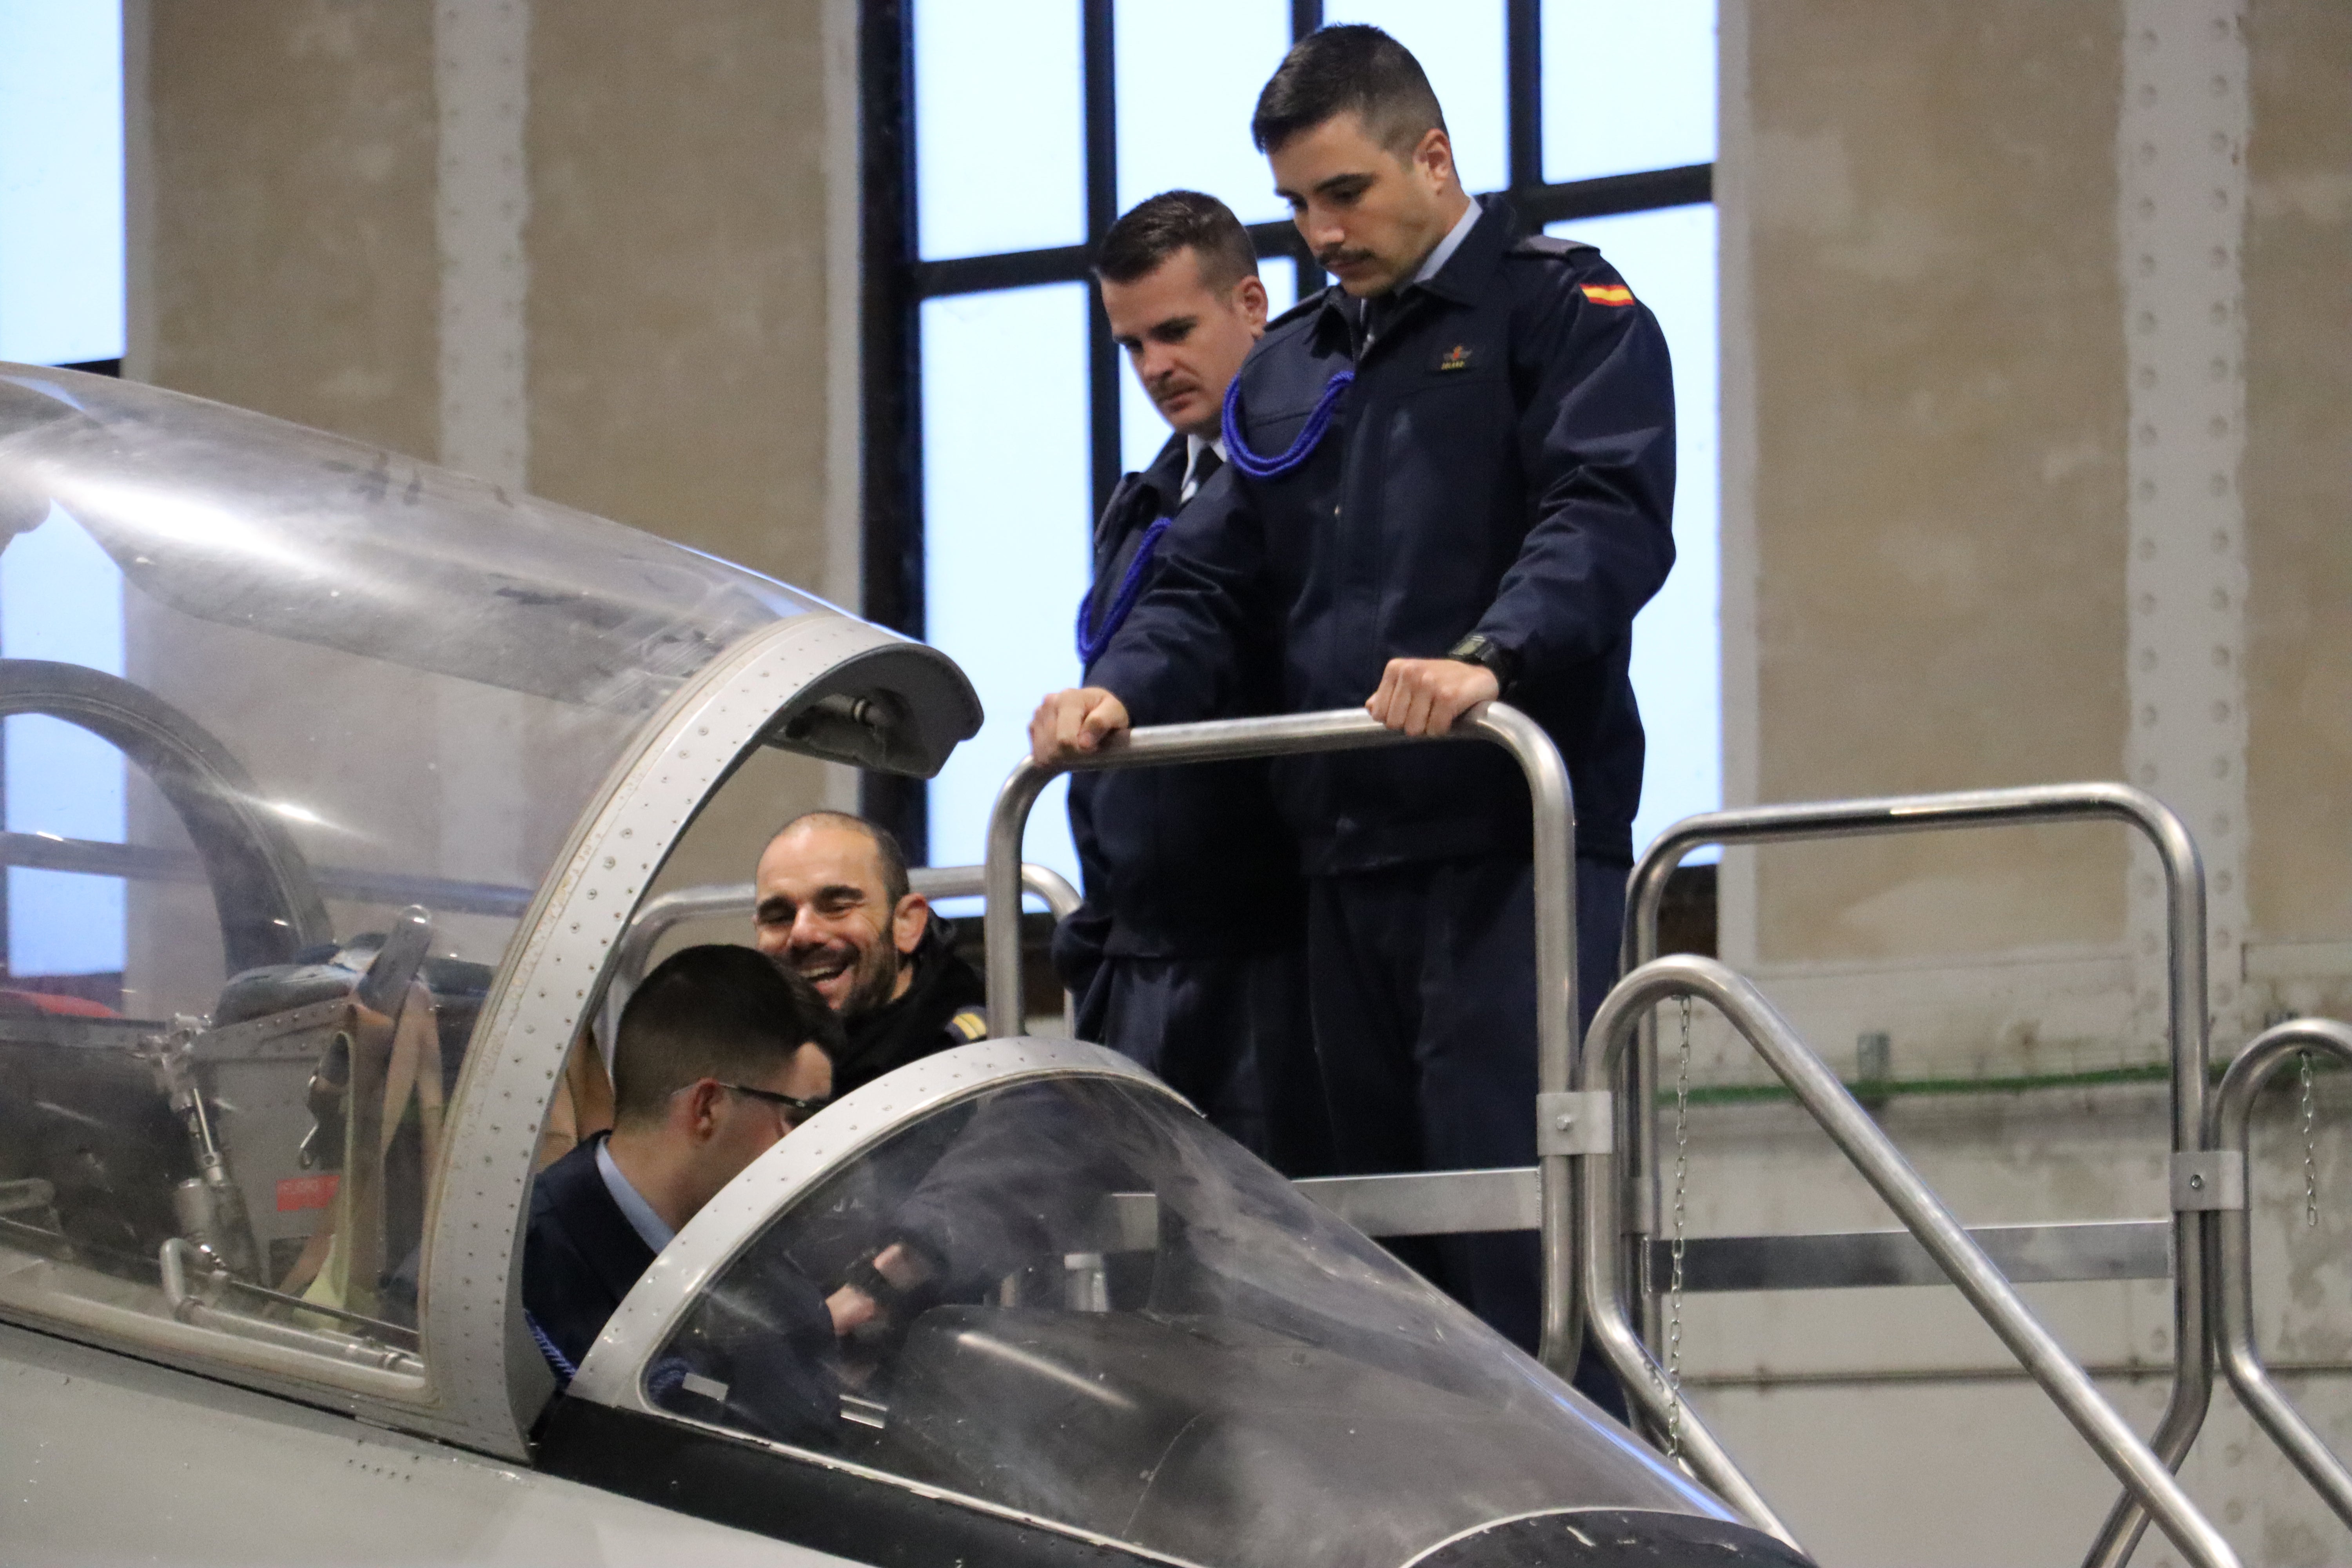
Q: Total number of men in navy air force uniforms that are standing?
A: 2